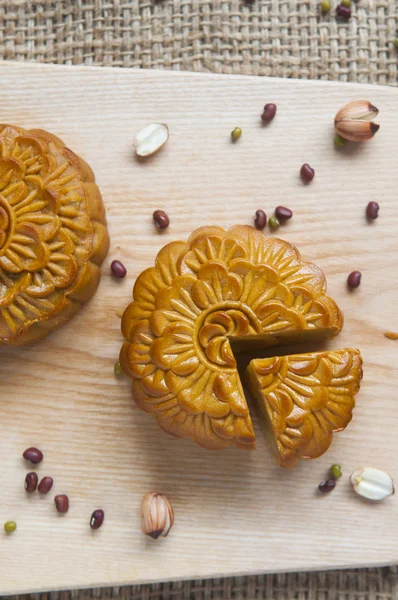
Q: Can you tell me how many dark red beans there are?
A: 15